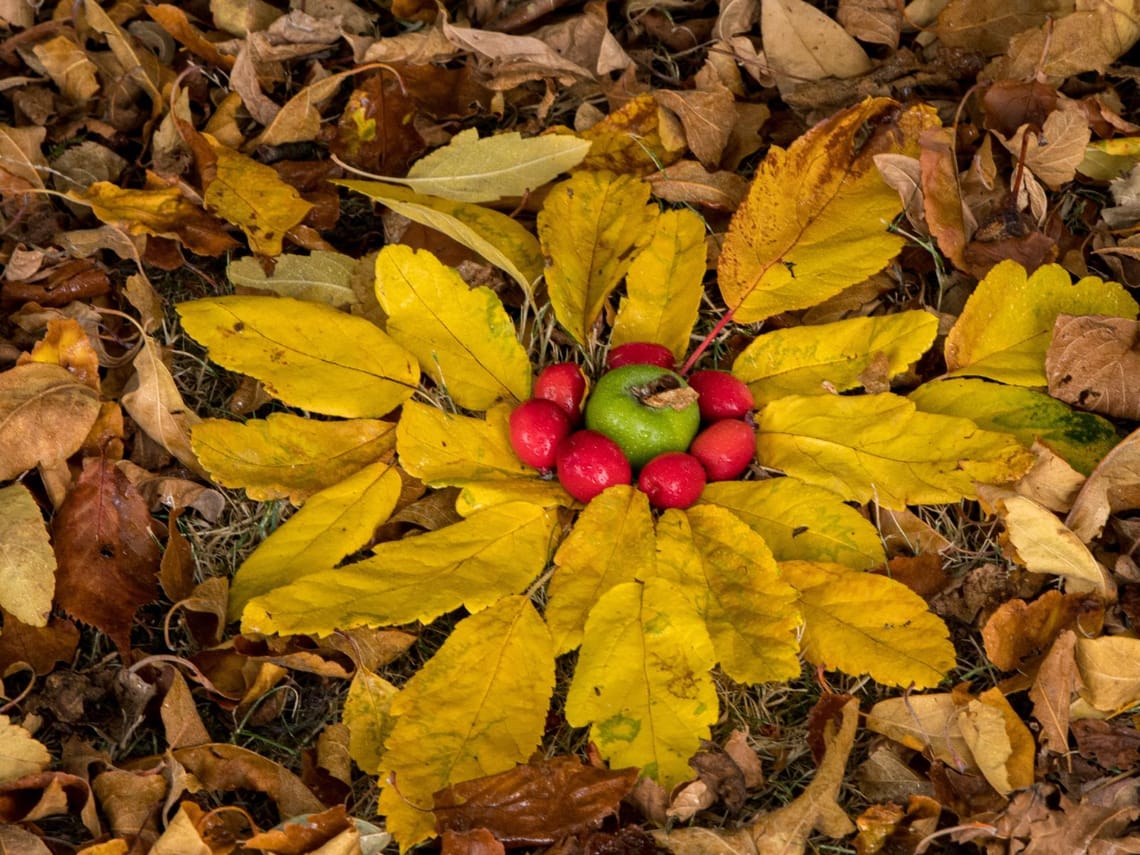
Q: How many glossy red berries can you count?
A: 7